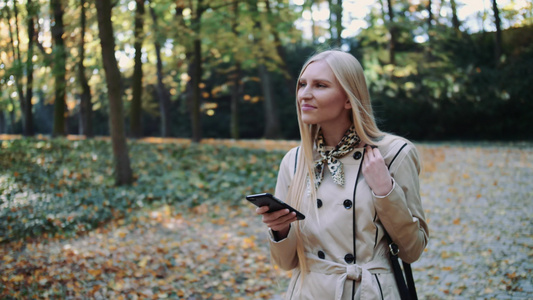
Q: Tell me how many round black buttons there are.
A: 5